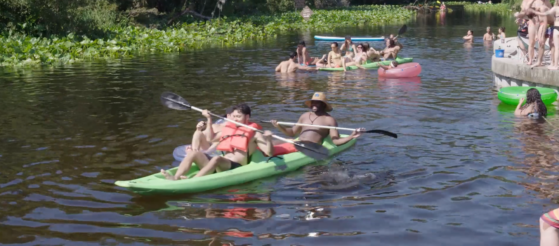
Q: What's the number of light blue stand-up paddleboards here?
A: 1